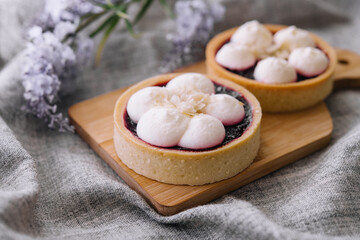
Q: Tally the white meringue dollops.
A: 10